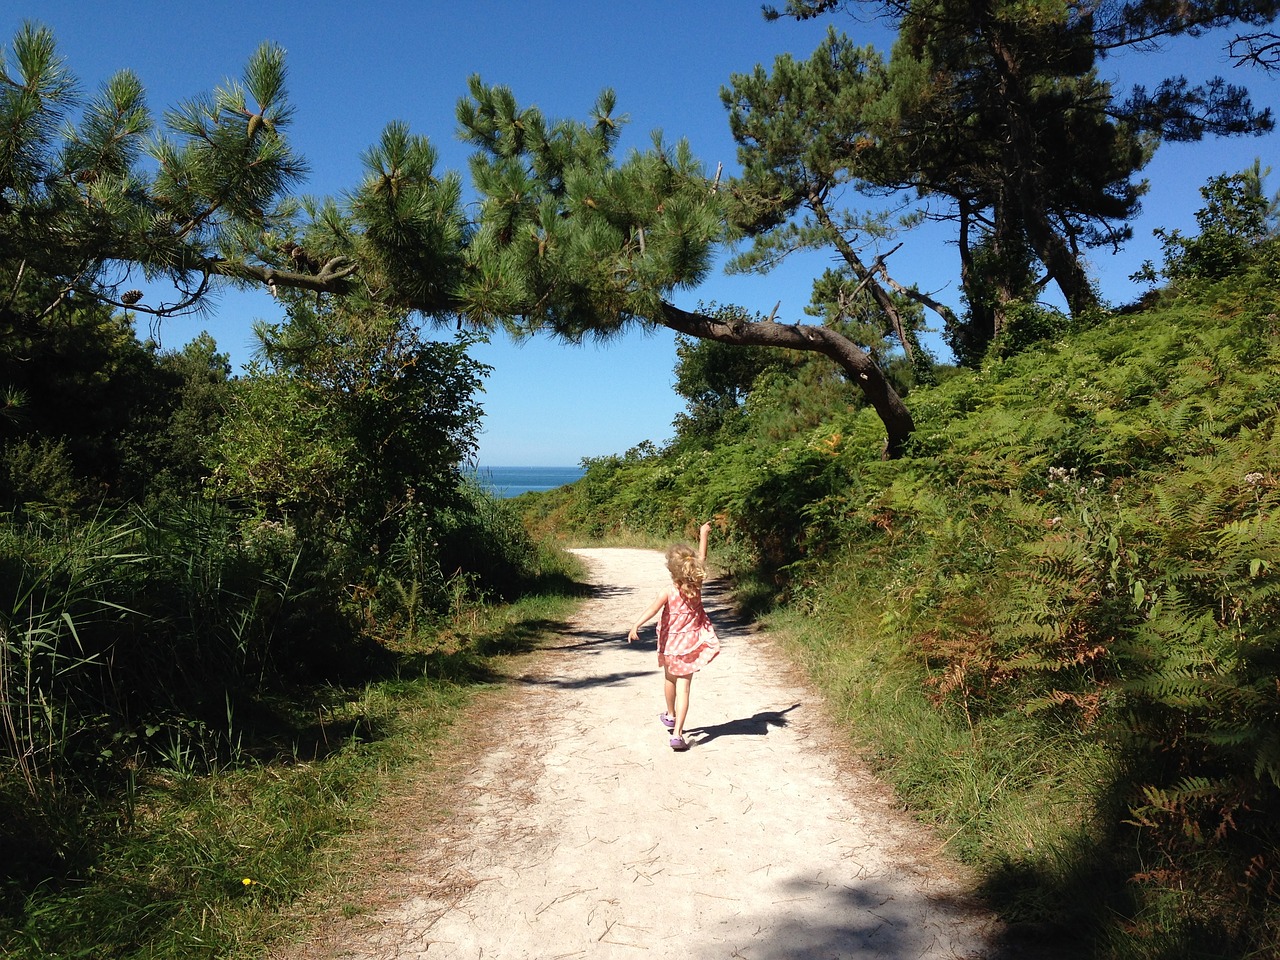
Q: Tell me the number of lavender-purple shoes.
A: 2